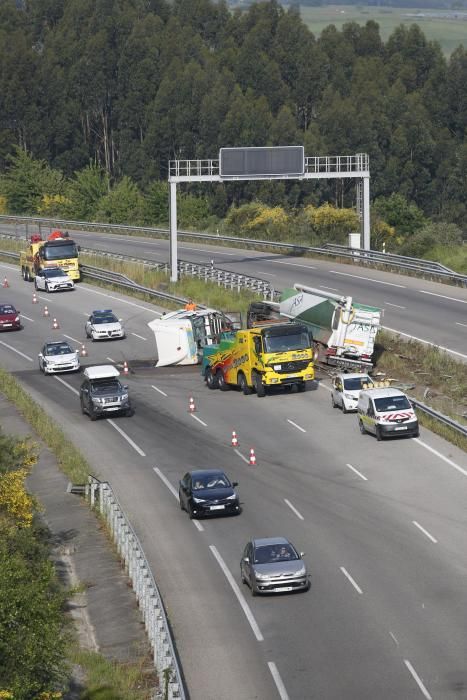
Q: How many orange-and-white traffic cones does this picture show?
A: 9